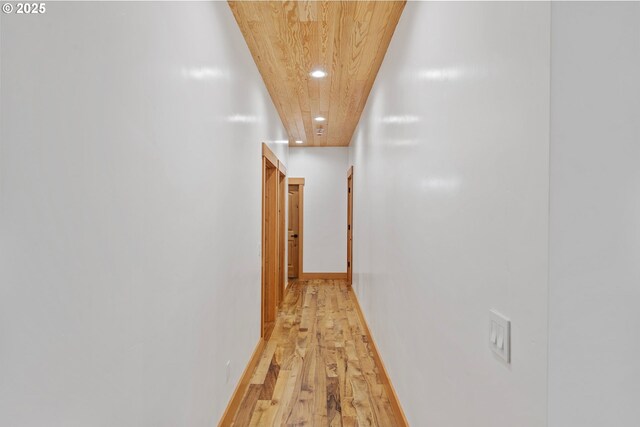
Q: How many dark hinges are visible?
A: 3